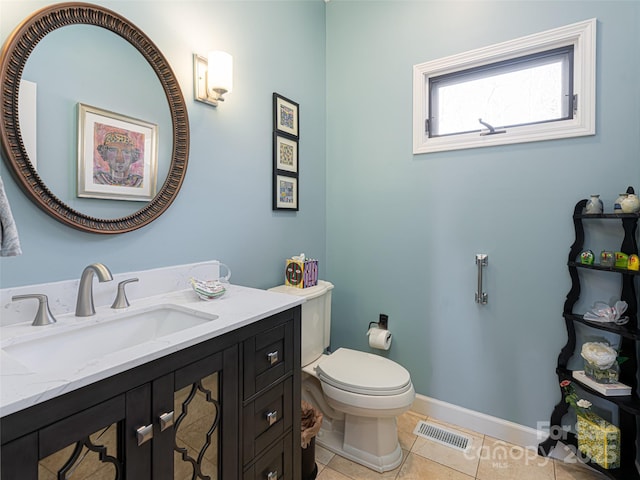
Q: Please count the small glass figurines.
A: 4